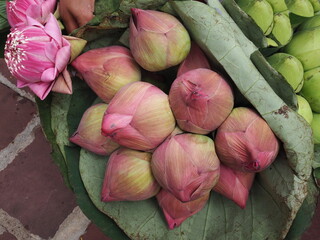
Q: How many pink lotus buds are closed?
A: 11